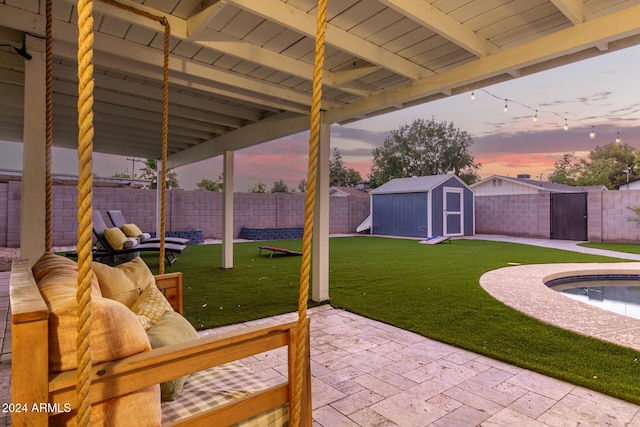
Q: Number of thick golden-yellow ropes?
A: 4